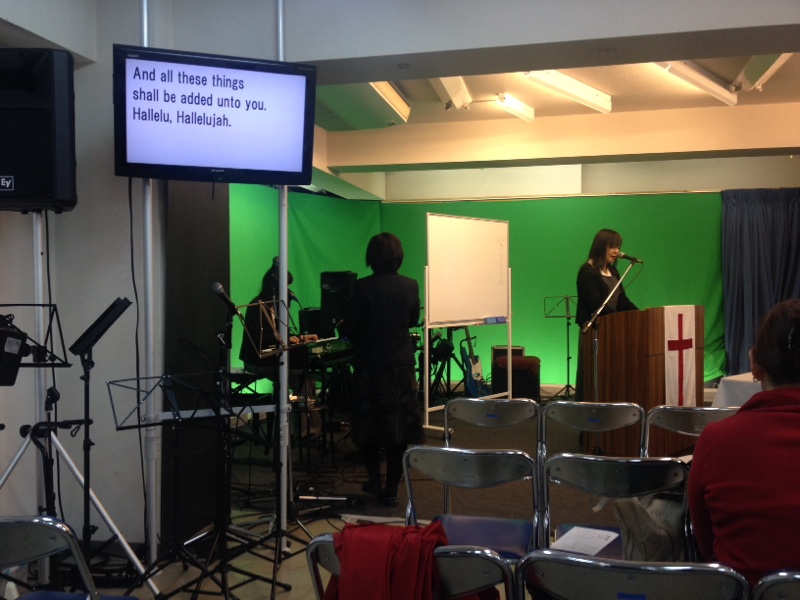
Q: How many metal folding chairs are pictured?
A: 9